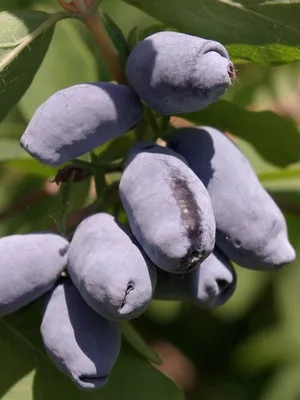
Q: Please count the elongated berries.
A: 8